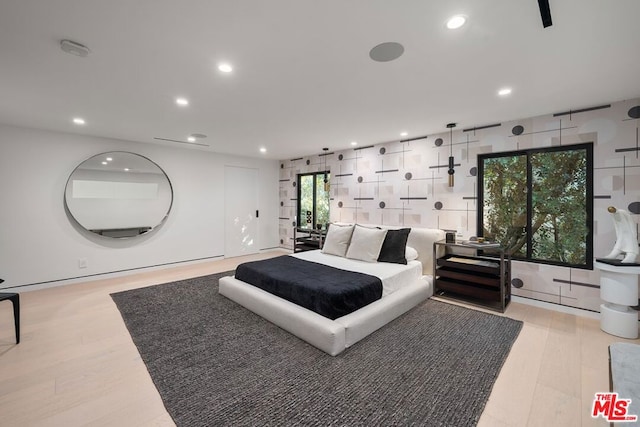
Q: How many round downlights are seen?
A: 9